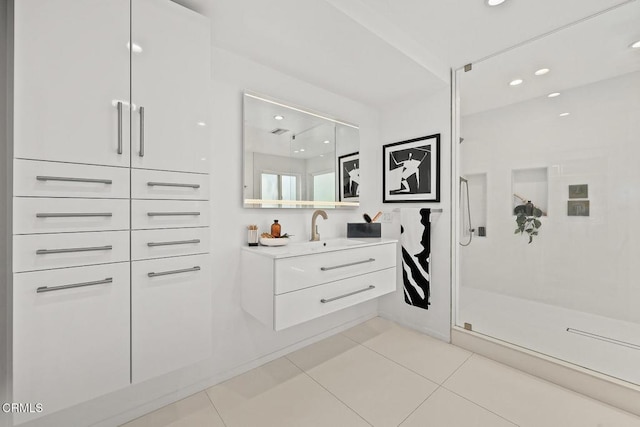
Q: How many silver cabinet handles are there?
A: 12